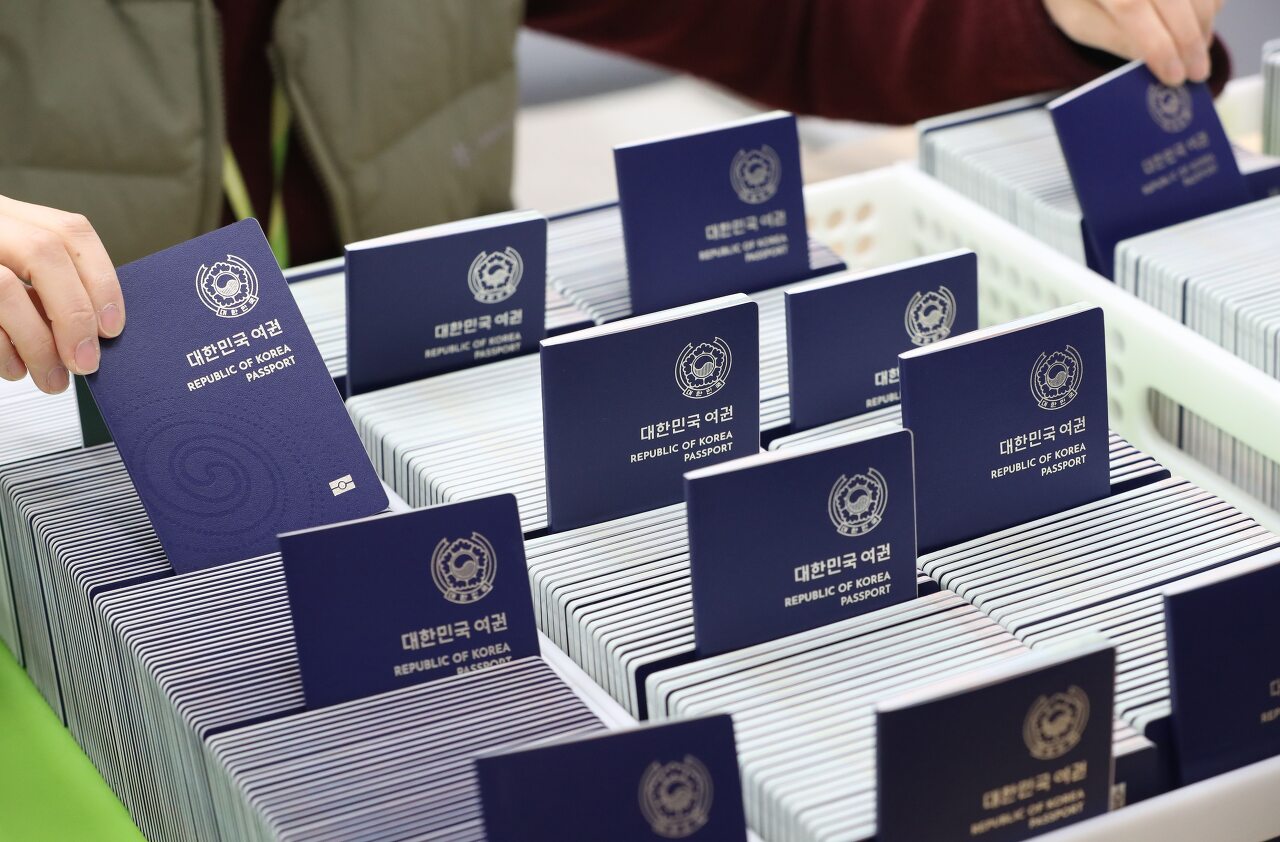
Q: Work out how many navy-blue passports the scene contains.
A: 12